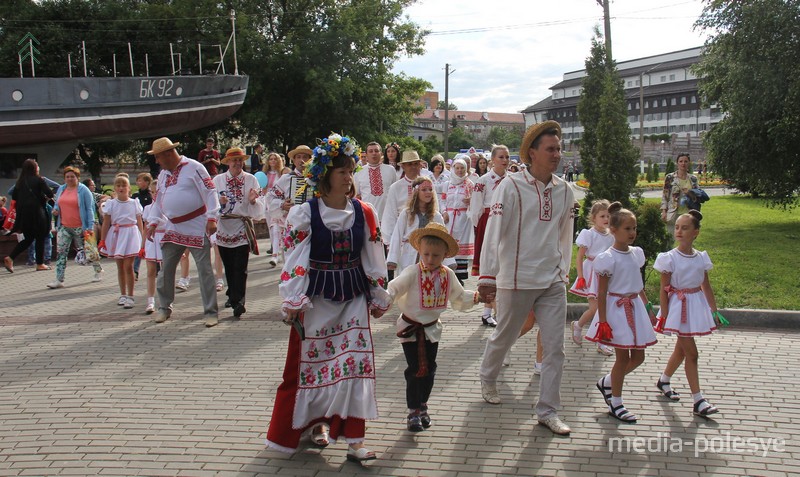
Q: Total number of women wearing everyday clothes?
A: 3